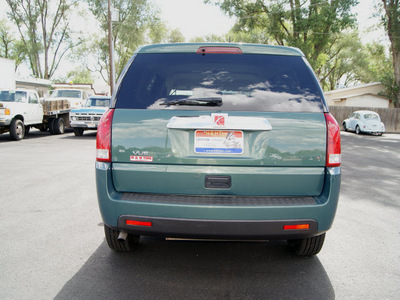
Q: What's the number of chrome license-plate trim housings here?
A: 1